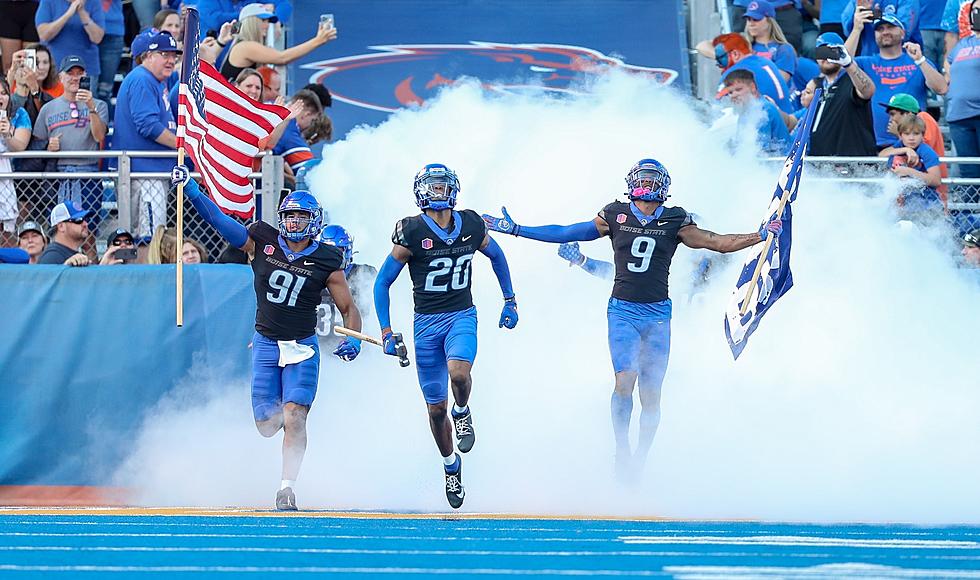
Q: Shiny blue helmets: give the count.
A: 4